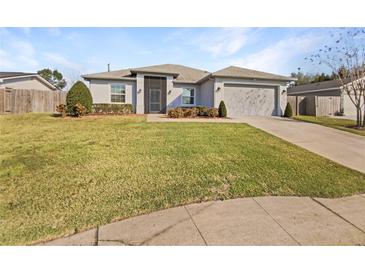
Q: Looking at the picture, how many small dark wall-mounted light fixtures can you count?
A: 4